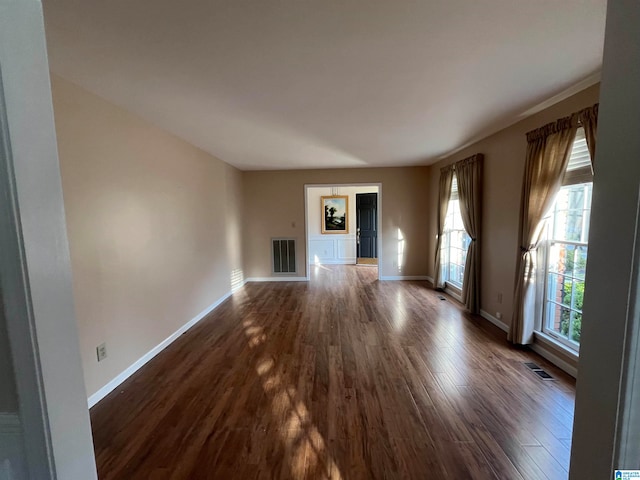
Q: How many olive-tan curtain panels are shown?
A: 4